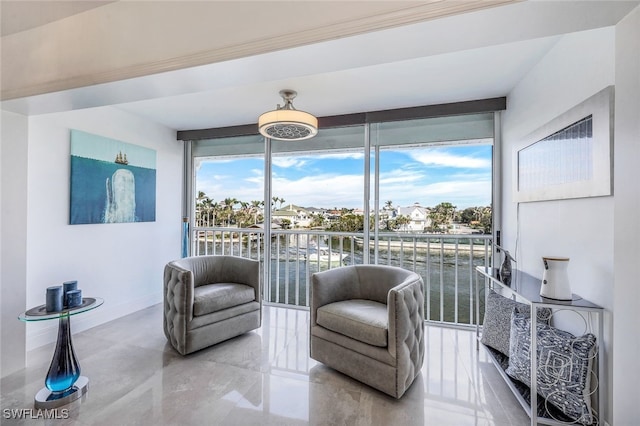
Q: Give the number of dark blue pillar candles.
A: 3